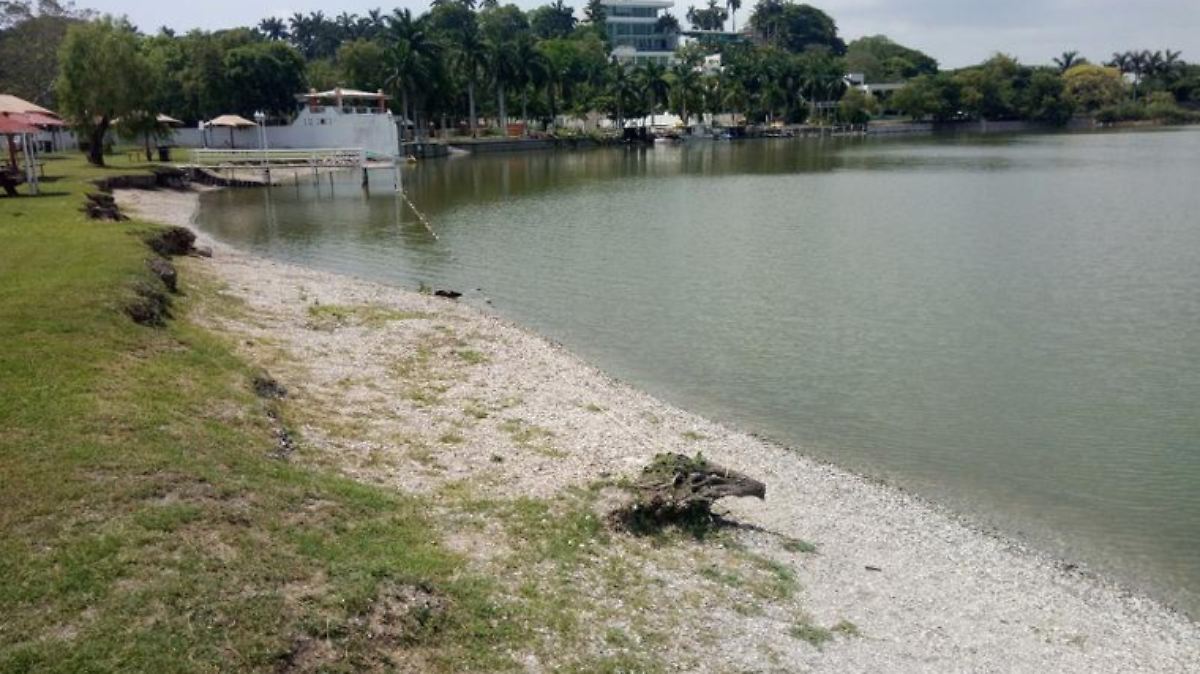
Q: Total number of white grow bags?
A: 0